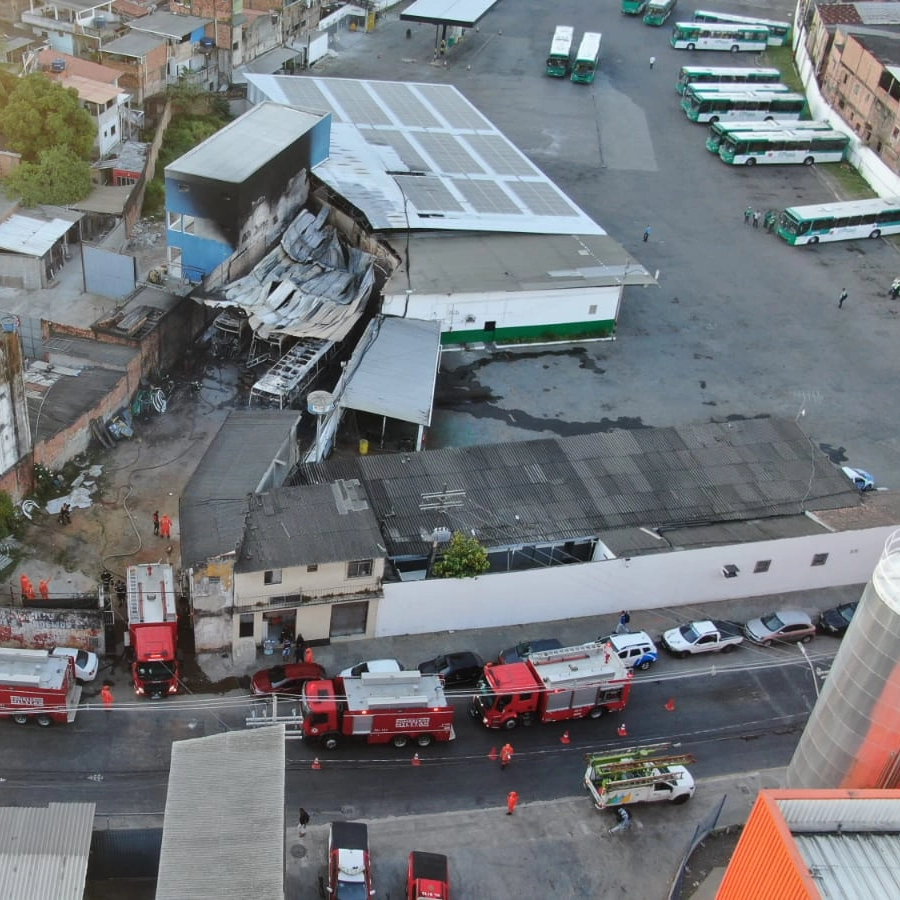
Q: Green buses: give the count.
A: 12